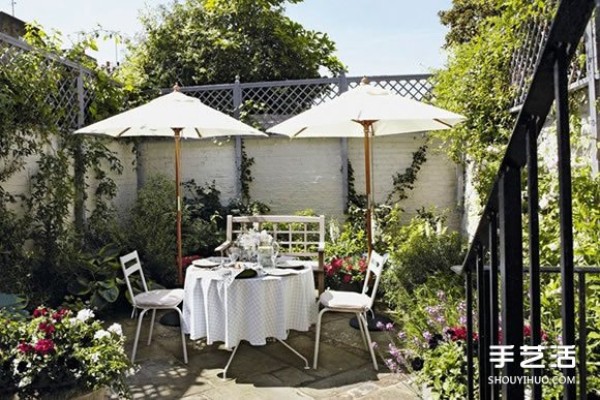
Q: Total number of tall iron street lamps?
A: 0